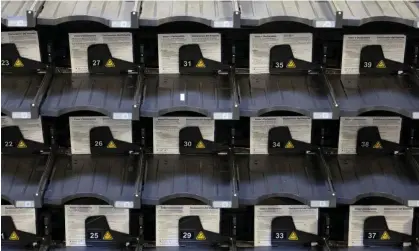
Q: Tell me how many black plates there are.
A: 15